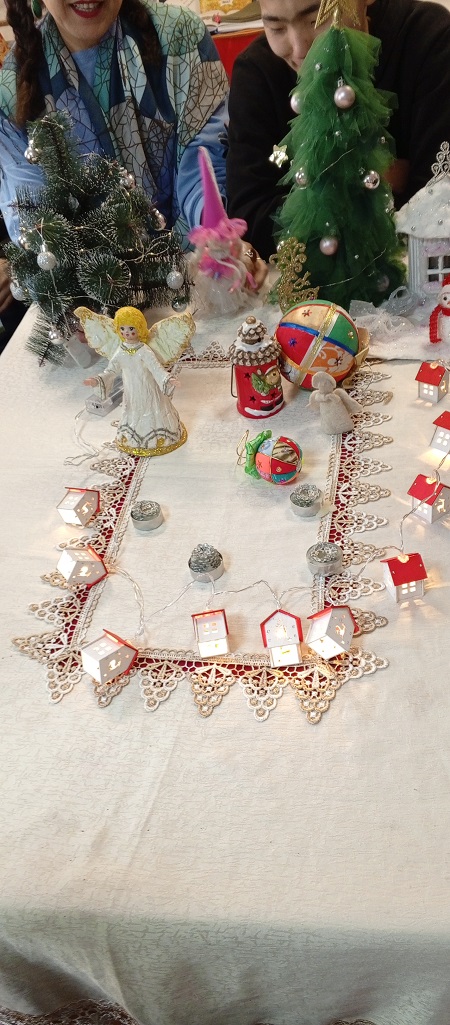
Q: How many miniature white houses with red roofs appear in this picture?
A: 10